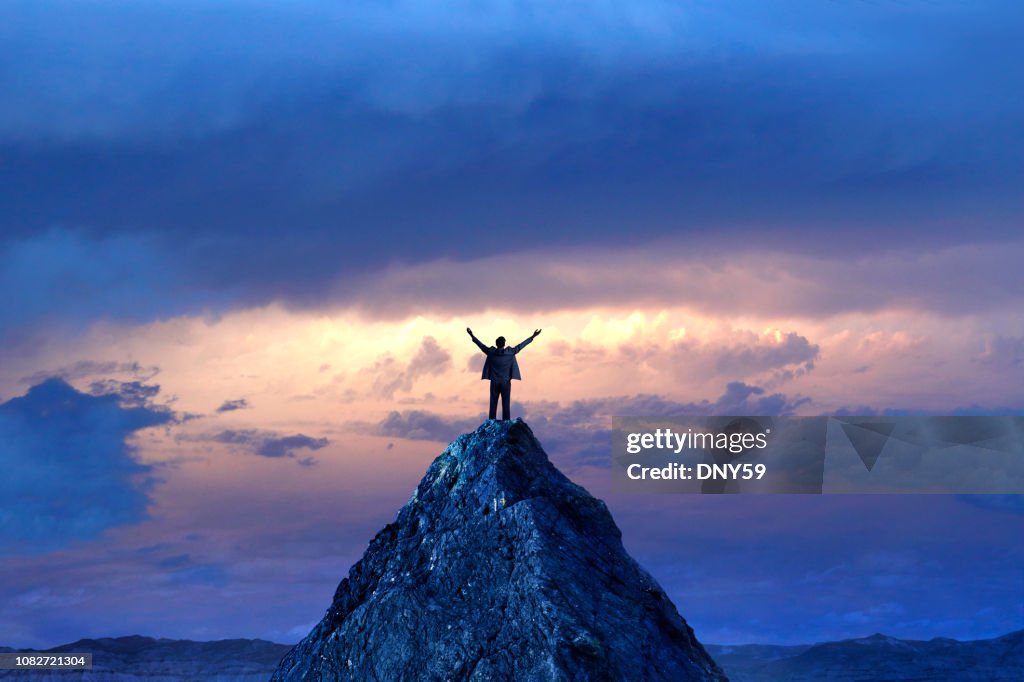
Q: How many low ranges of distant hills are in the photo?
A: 2